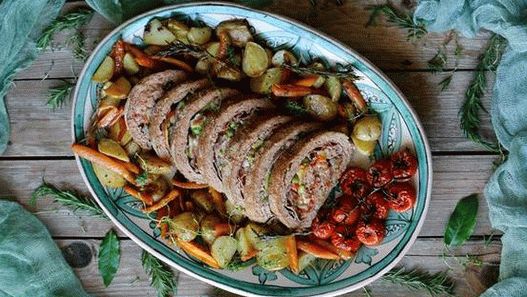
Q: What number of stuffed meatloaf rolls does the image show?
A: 7